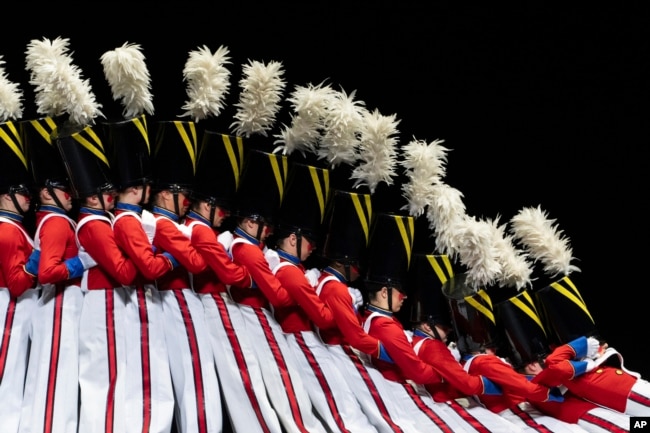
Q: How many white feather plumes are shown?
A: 14